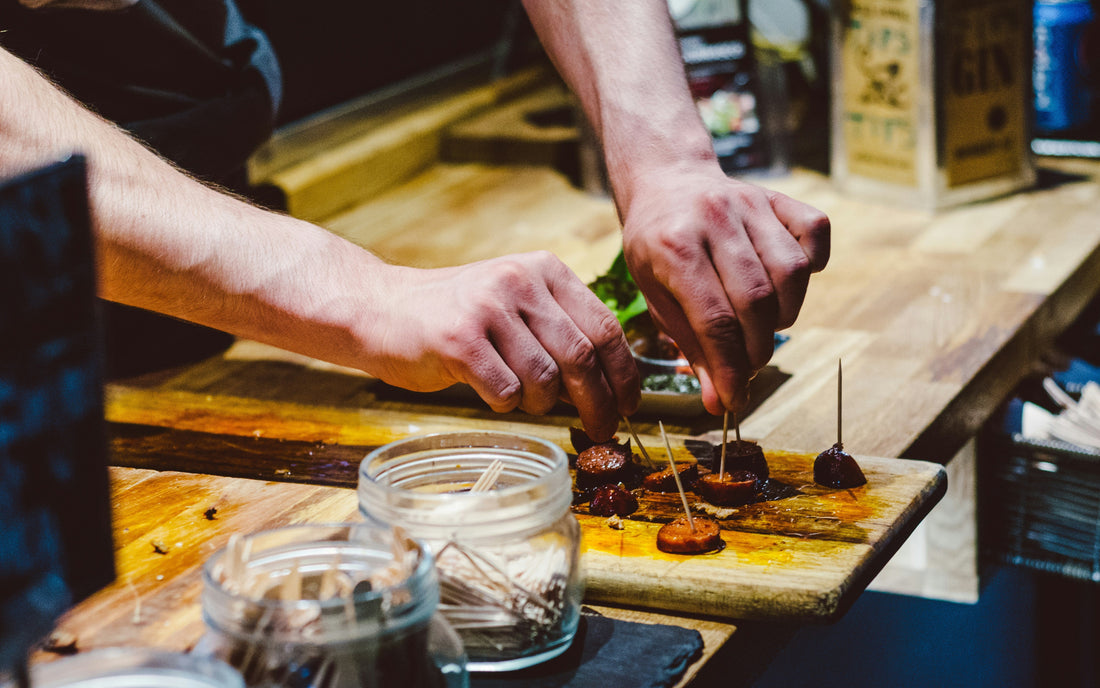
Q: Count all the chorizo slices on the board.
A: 7